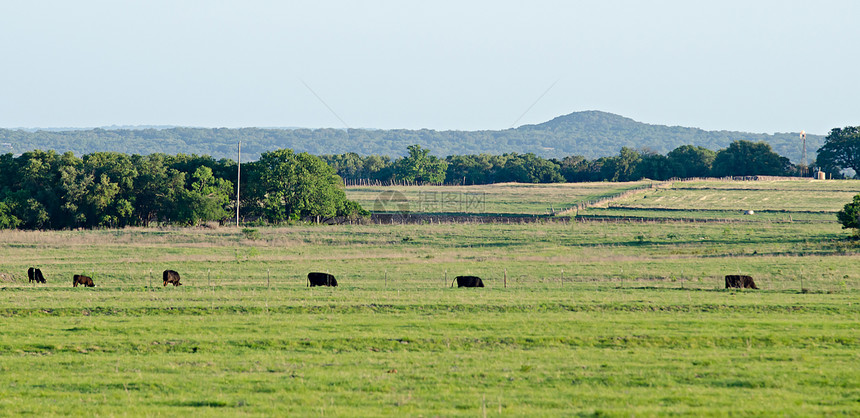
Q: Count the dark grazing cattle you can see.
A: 6